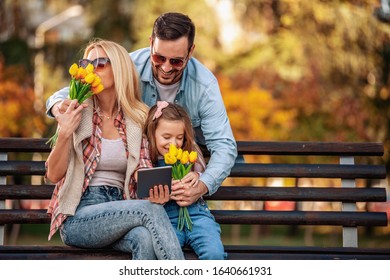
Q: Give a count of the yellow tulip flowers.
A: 11